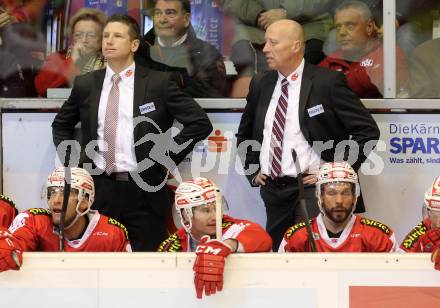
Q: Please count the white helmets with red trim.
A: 4